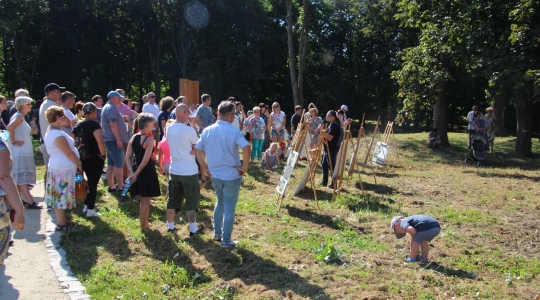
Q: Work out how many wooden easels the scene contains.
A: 7